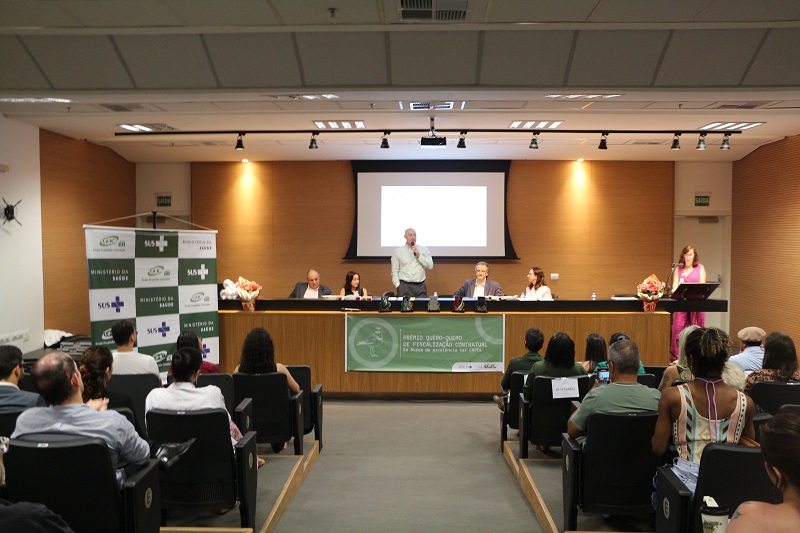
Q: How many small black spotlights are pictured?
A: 9